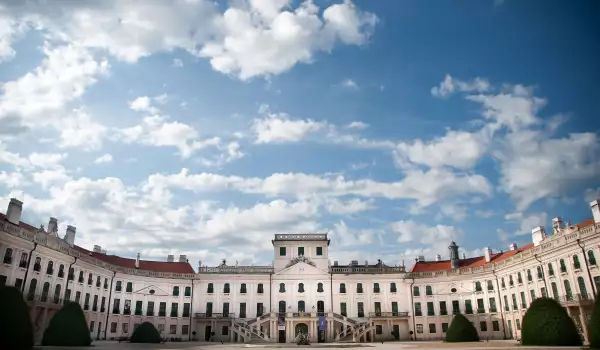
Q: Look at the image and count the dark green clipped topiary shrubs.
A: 6